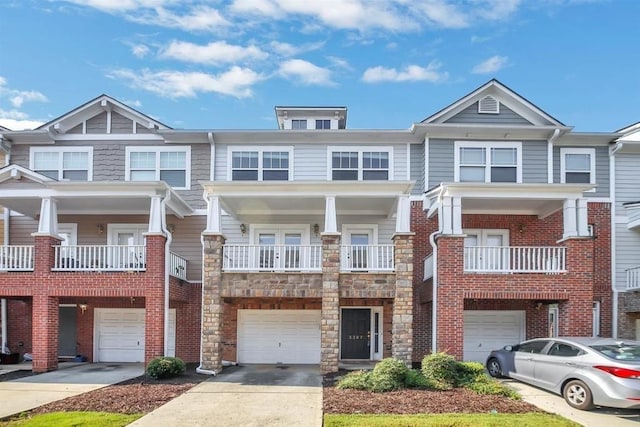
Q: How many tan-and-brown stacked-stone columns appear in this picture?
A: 3